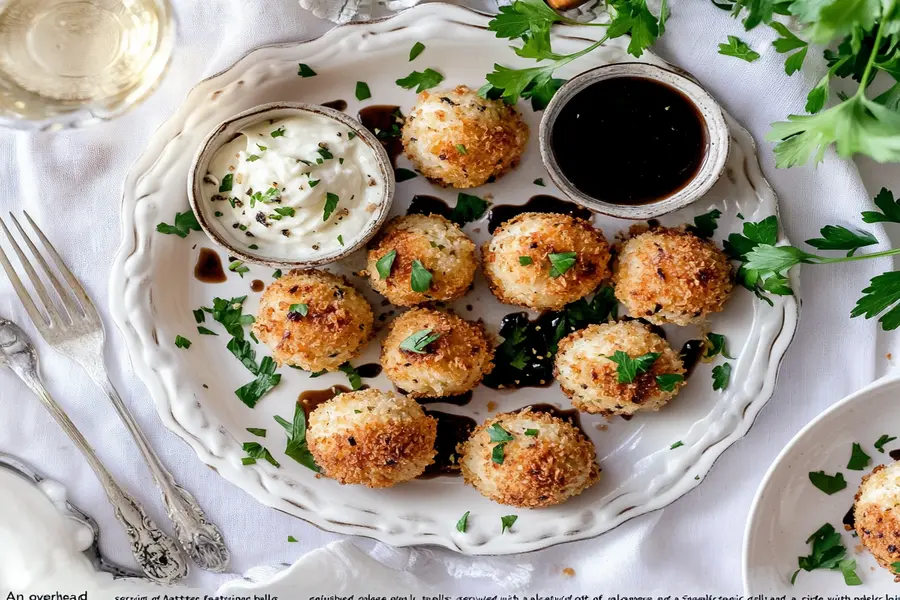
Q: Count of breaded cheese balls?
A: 10